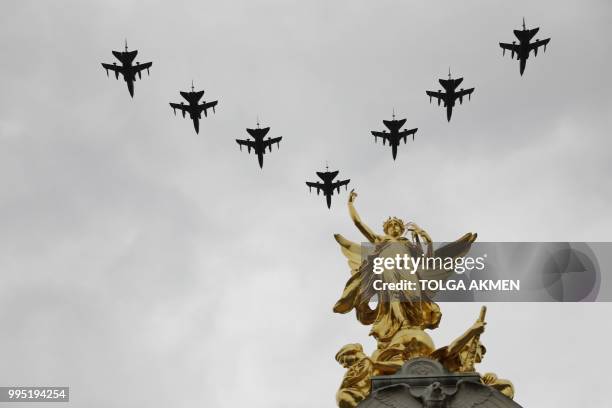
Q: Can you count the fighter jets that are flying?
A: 7